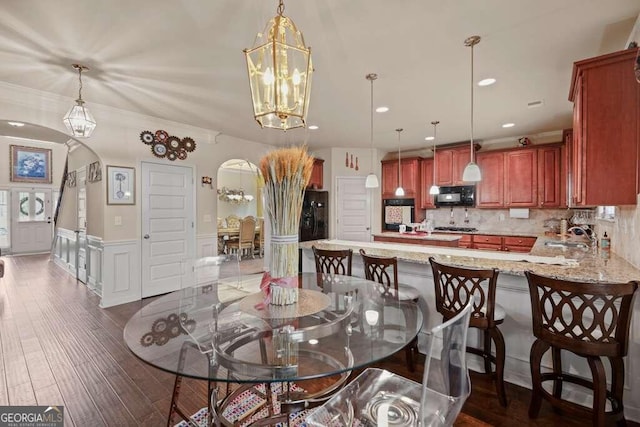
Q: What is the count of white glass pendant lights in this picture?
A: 4